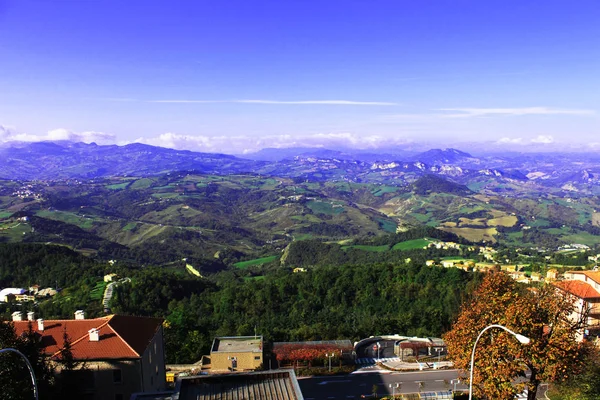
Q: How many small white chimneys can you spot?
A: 5